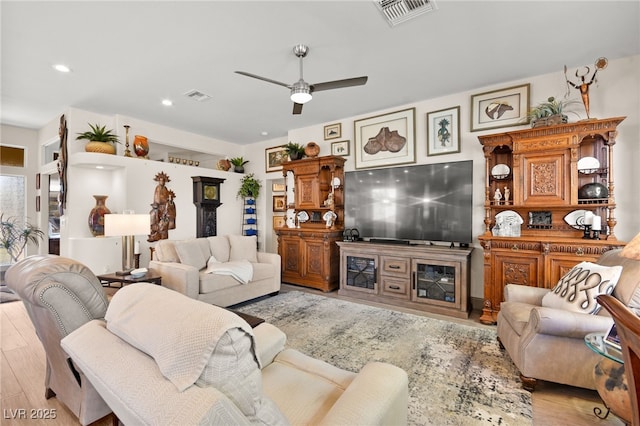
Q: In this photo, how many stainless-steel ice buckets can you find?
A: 0